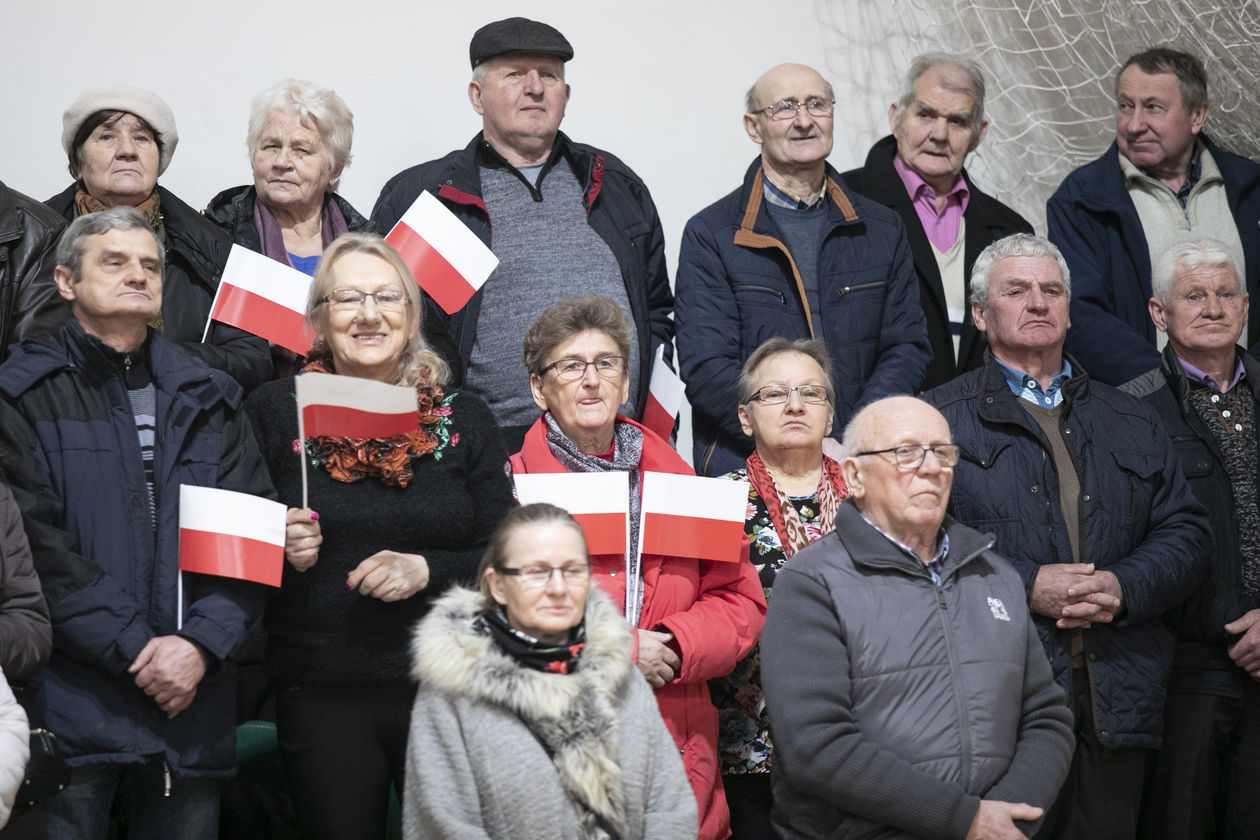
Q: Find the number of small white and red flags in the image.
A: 7